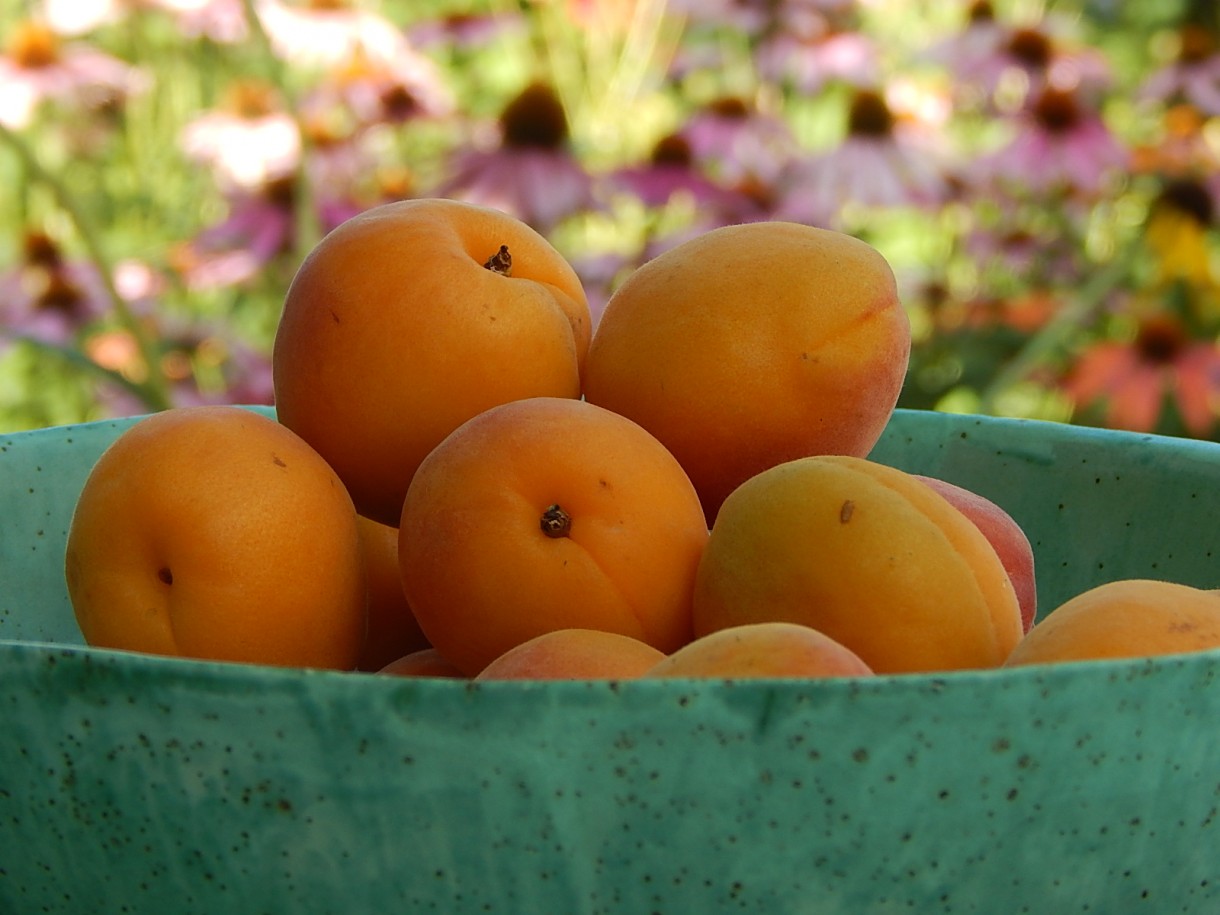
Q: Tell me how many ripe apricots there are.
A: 11